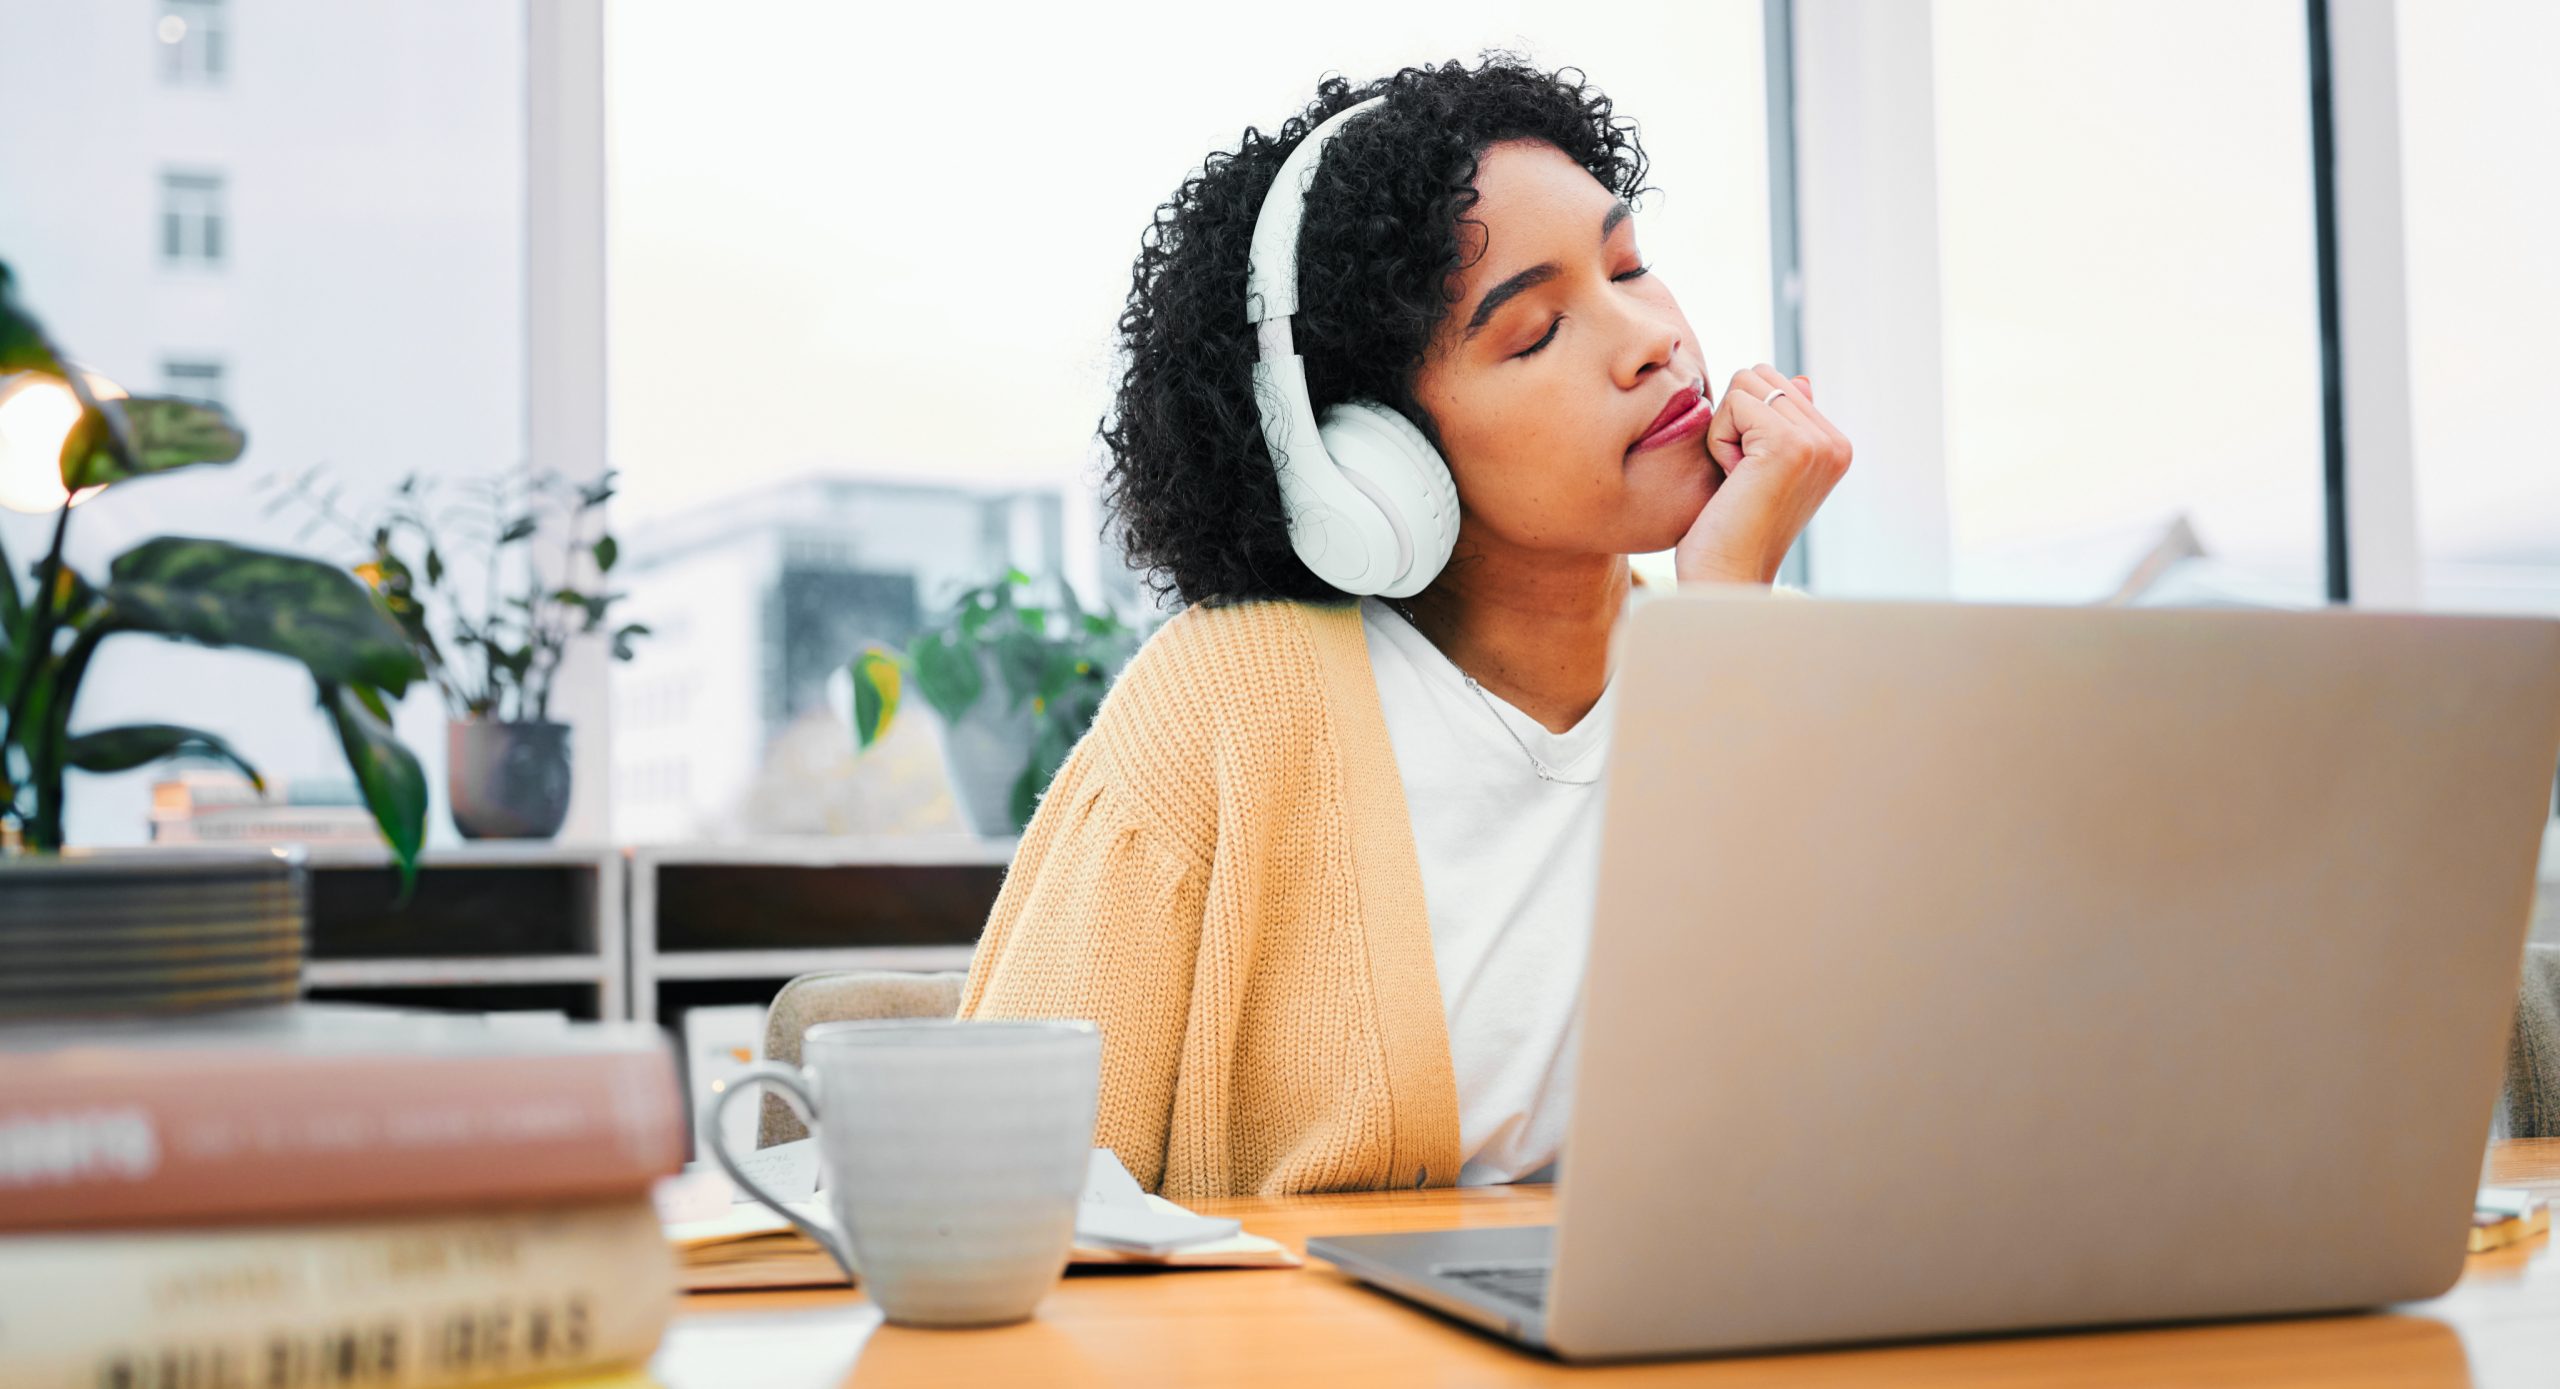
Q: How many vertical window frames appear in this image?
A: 3